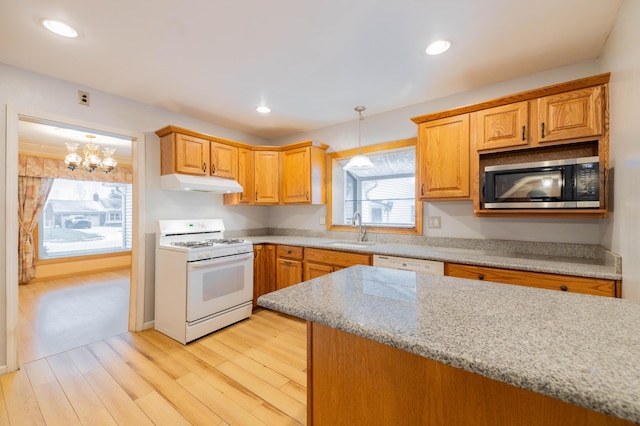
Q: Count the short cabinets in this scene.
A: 4